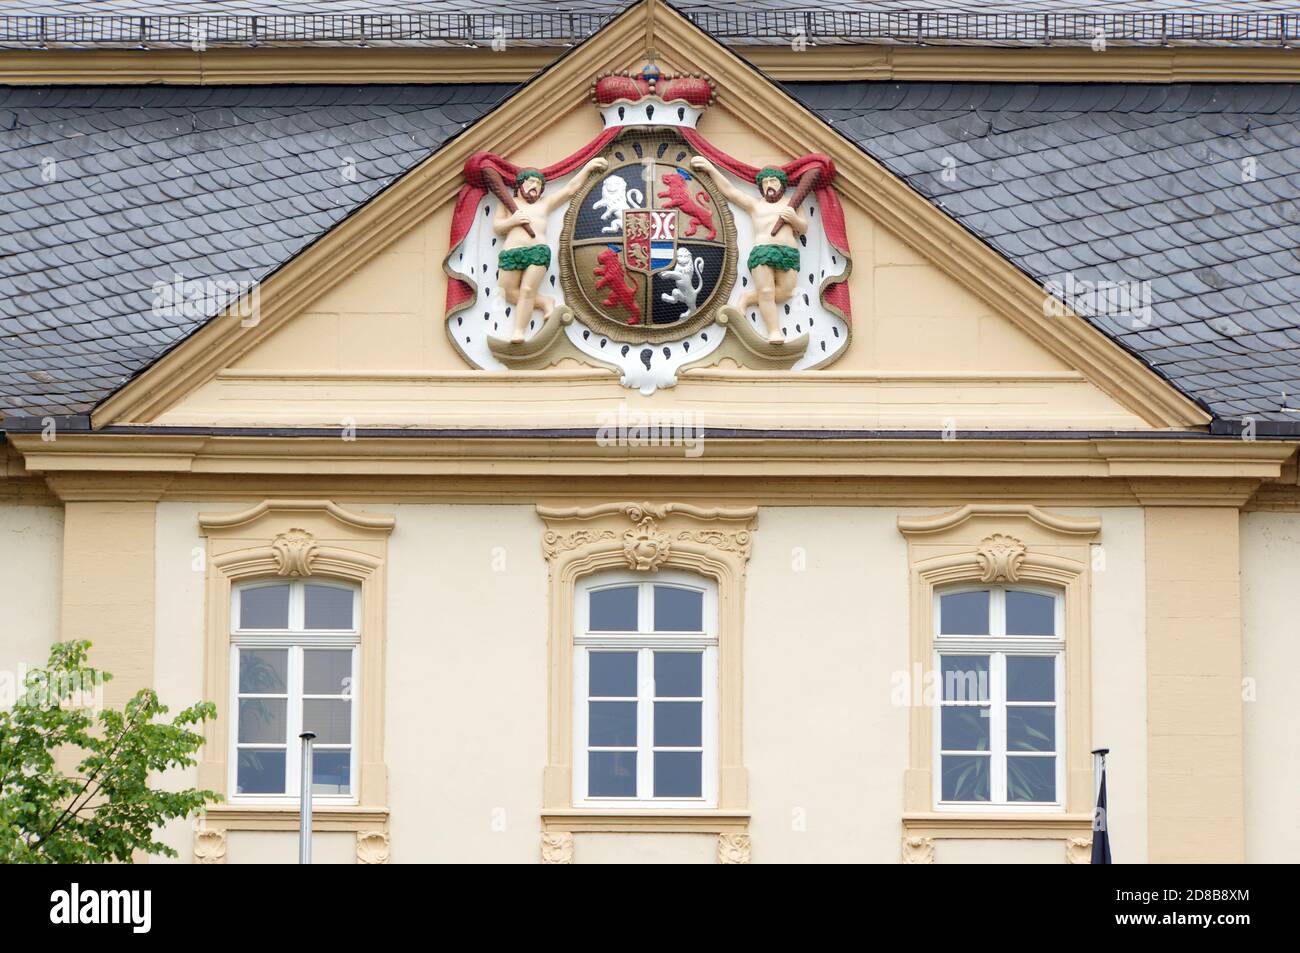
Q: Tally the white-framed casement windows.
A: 3